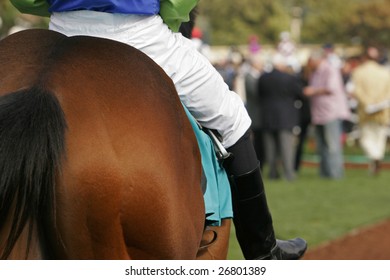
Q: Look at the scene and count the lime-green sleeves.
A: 2